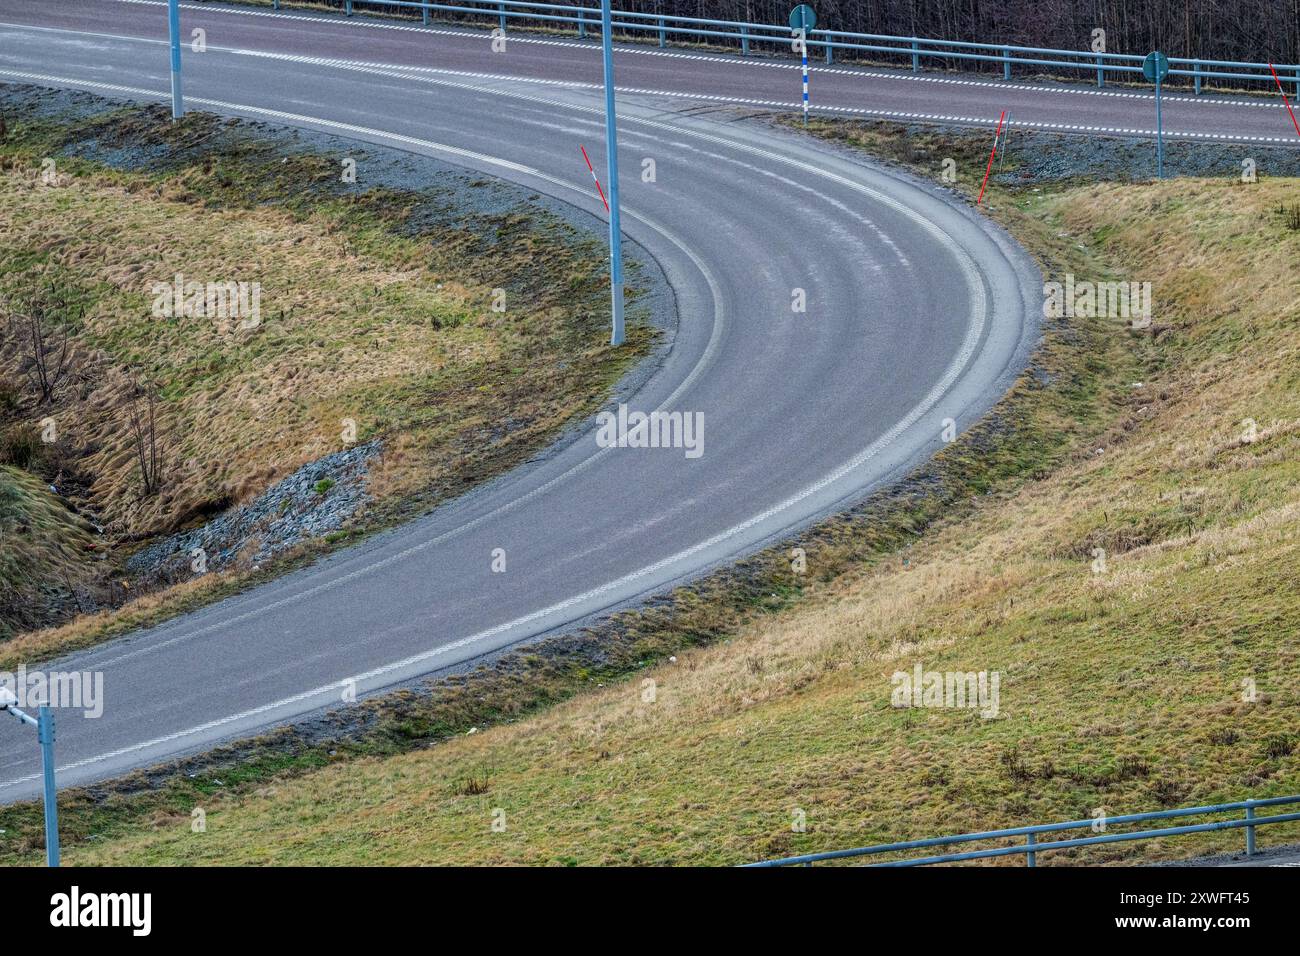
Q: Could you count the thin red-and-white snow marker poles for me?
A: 3